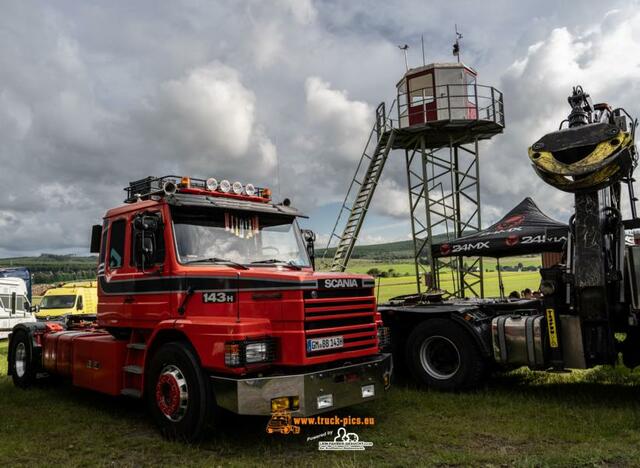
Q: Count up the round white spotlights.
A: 4